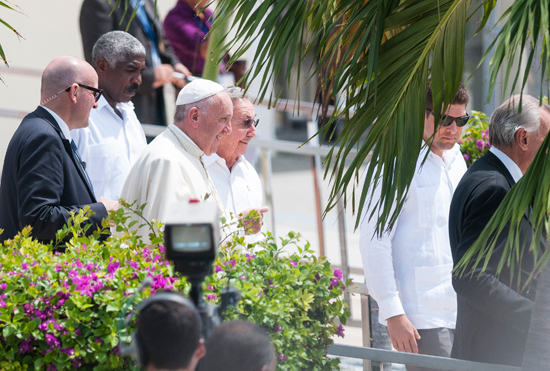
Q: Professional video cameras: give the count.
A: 1